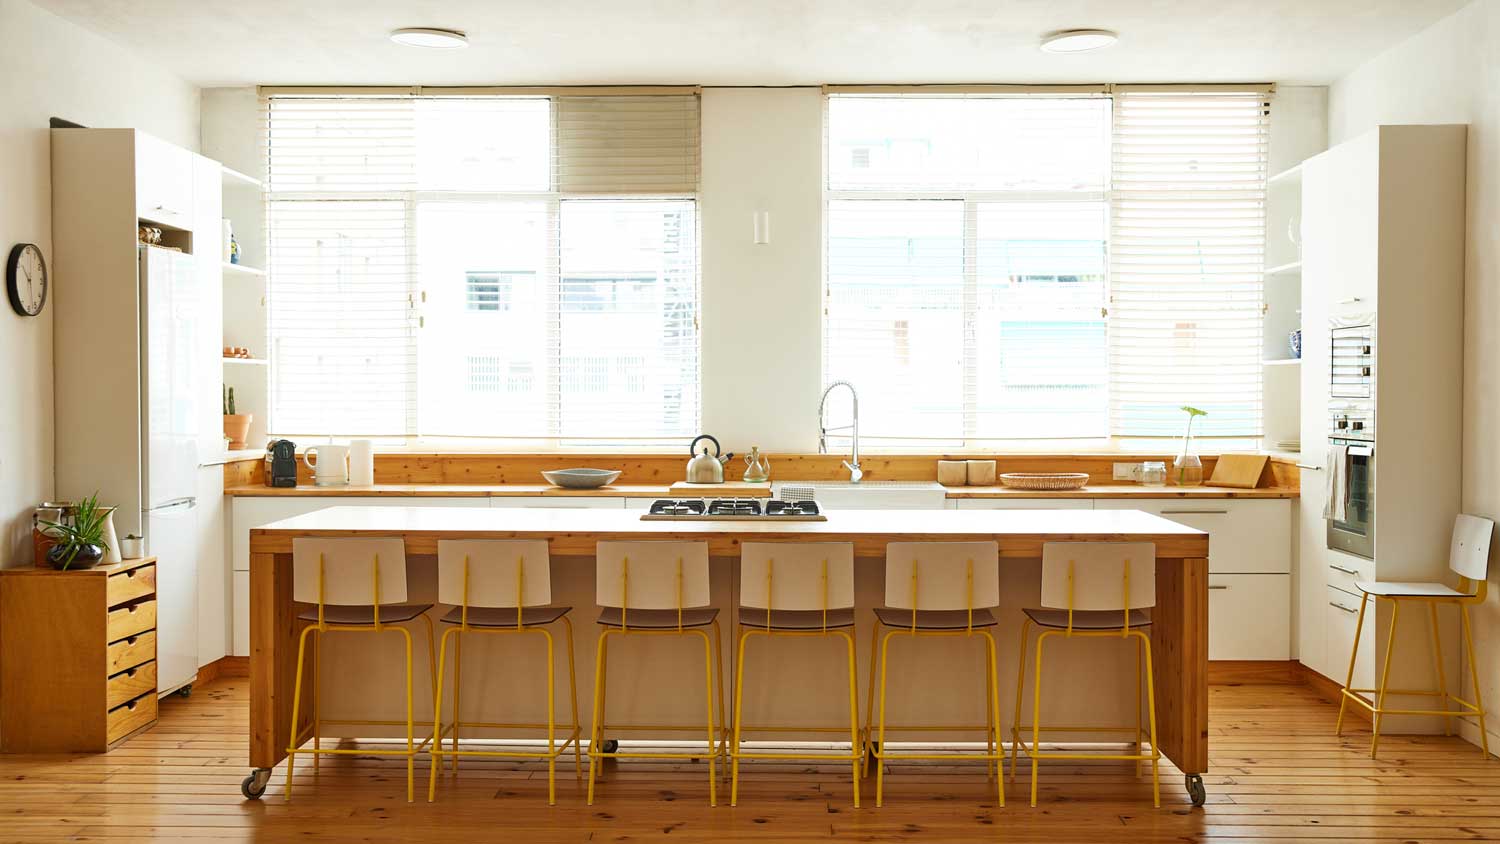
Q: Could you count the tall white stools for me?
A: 7